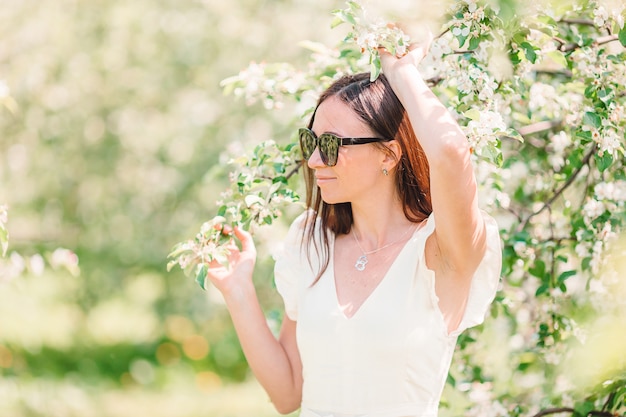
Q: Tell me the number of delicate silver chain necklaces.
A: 1